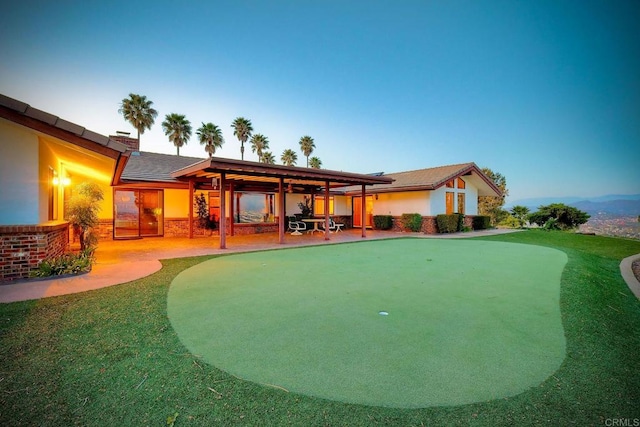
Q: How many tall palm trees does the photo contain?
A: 9